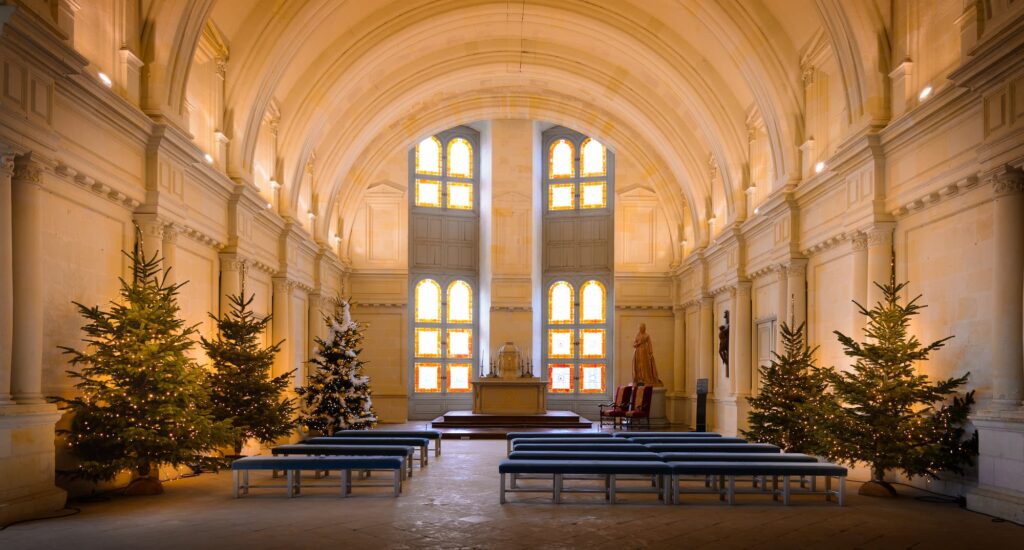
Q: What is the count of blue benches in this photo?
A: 14